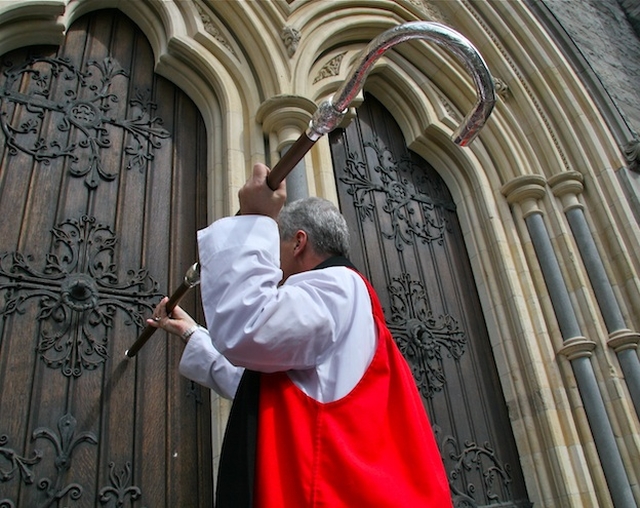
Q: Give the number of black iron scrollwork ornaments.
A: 6